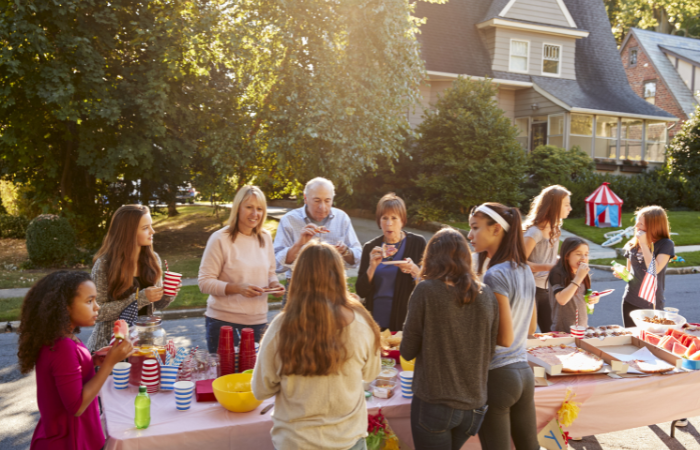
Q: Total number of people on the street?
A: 11